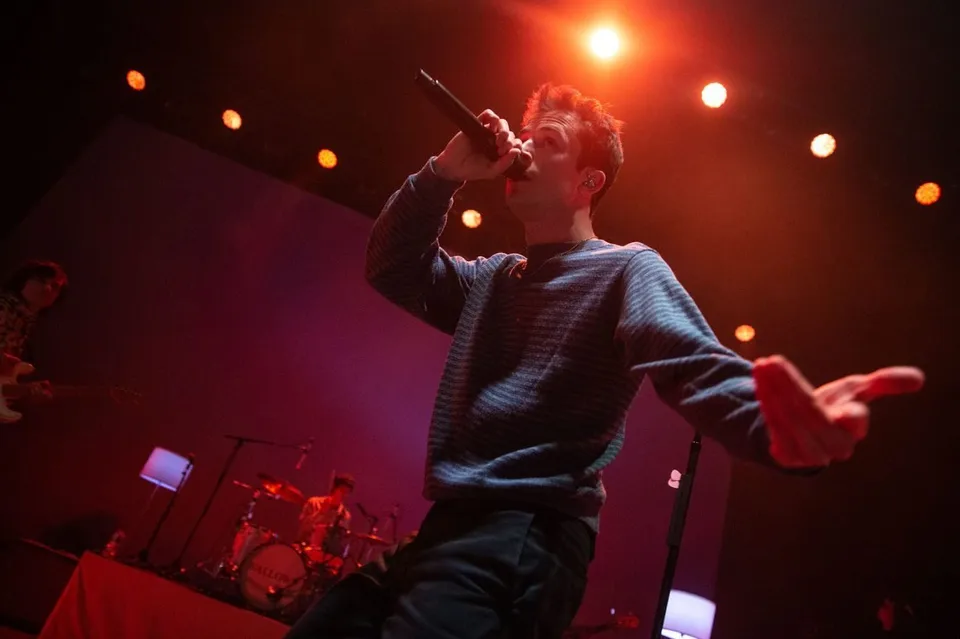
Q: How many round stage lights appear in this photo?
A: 9